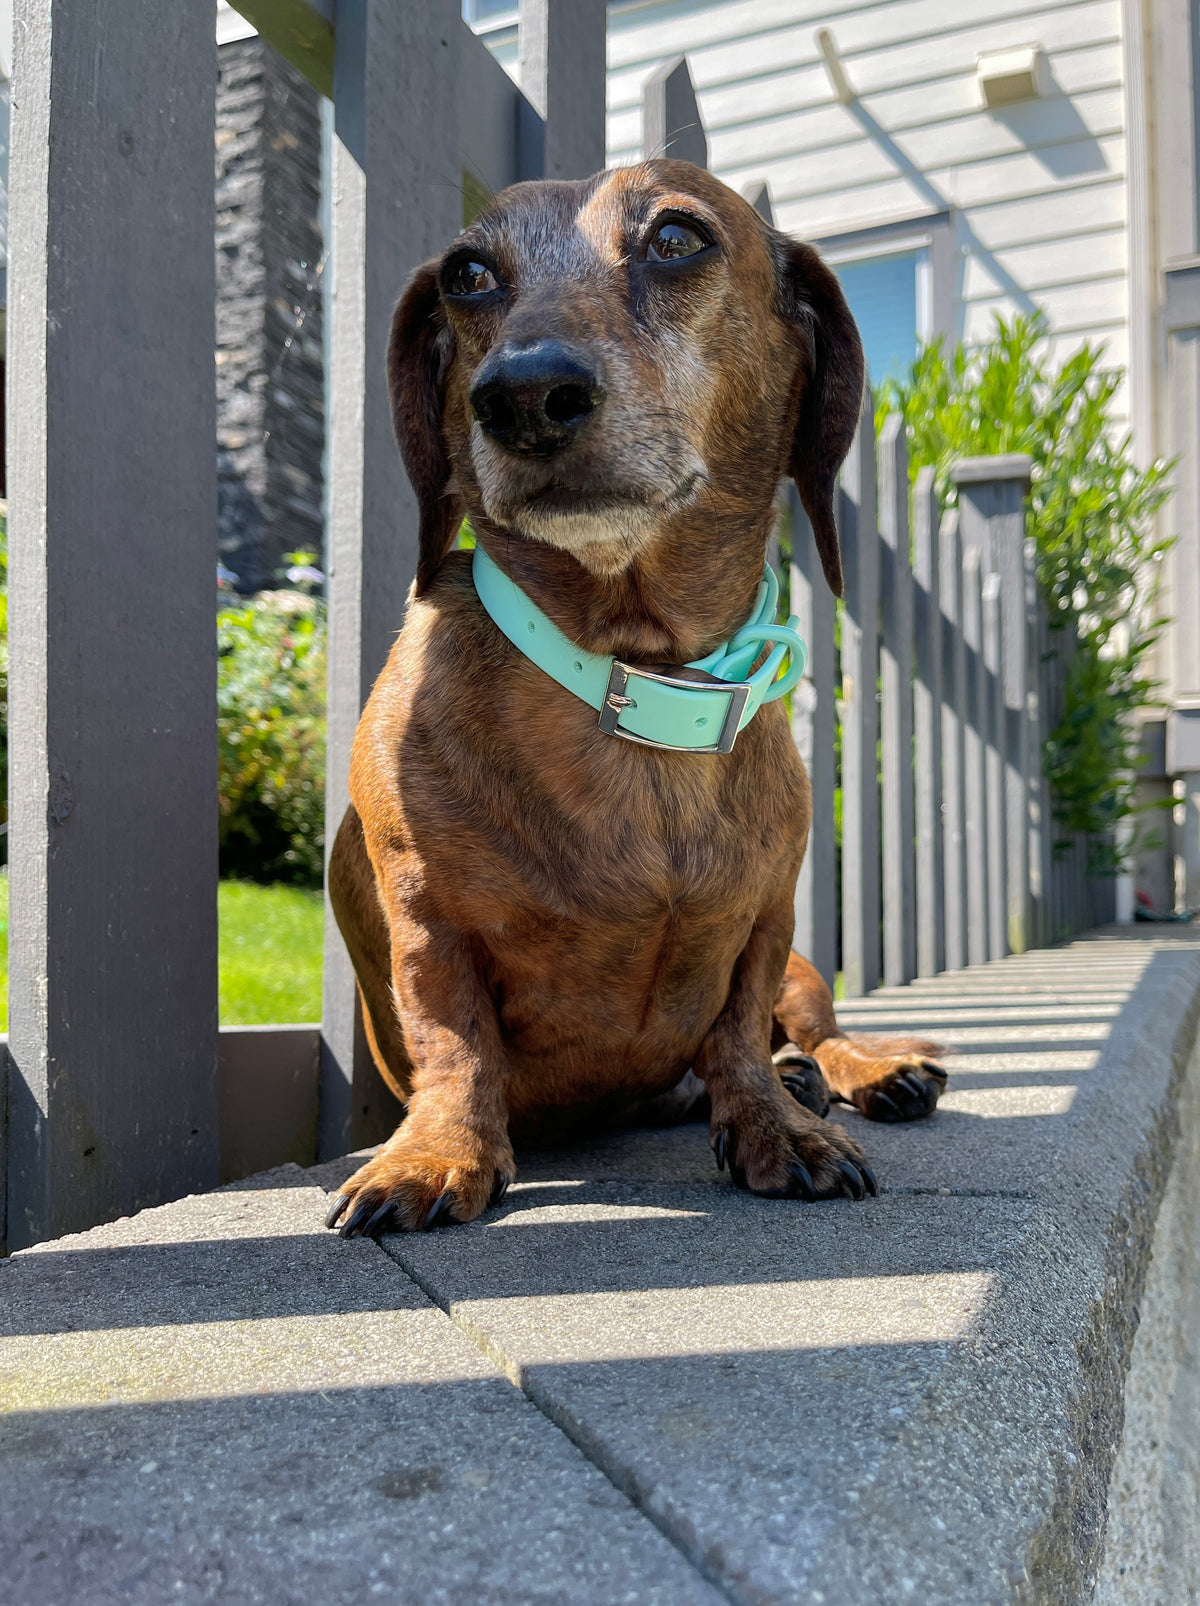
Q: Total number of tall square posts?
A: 1